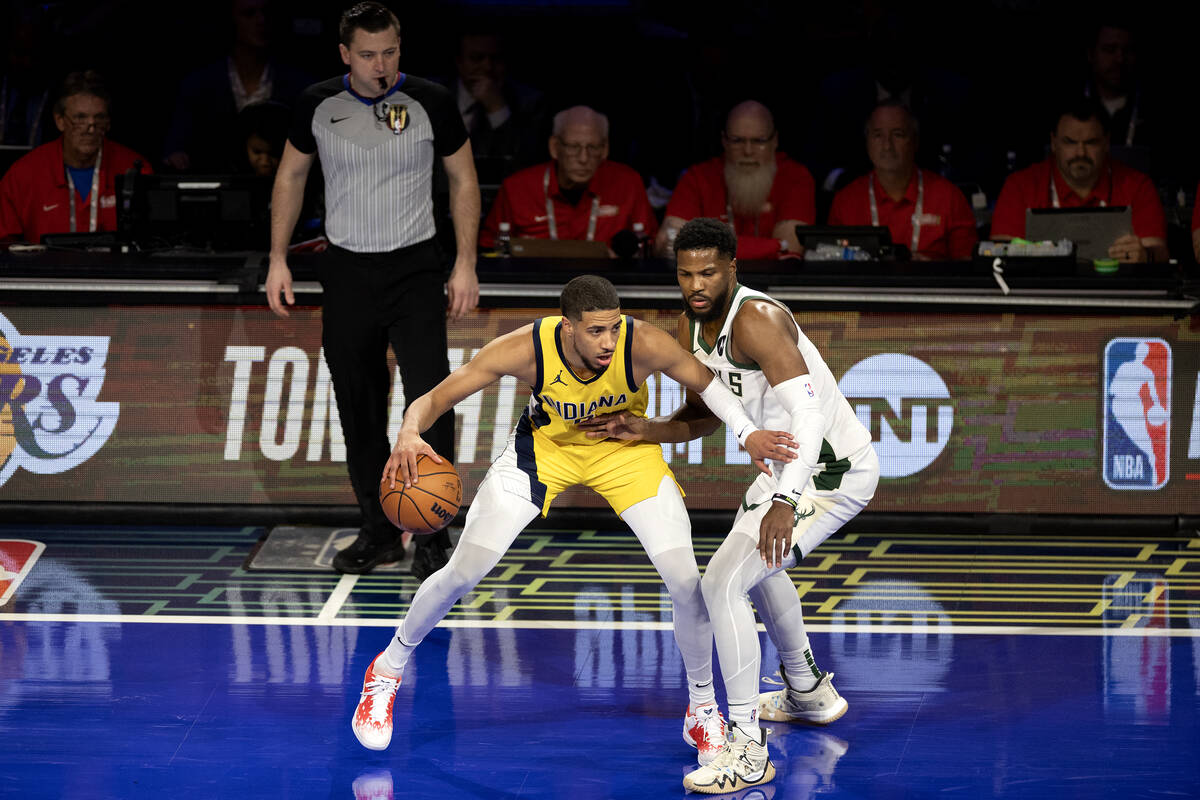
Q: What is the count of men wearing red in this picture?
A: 5